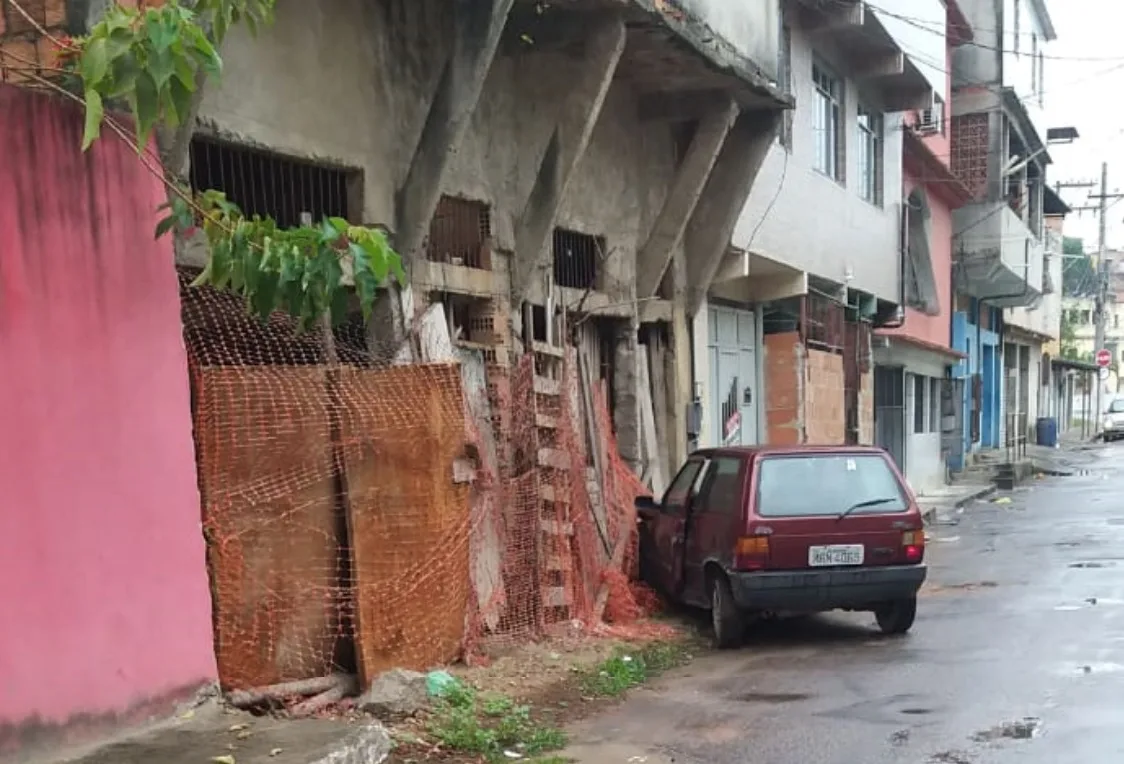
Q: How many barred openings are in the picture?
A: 3